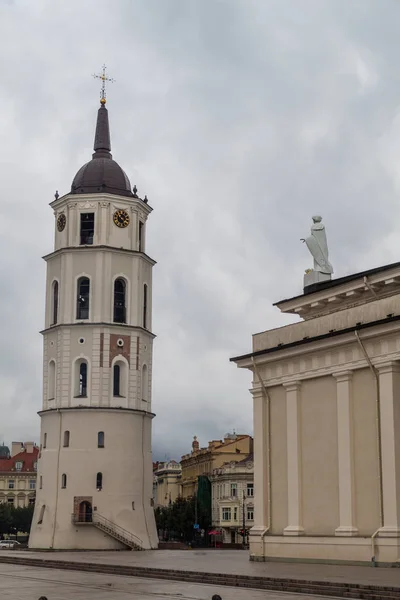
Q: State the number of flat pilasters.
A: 4